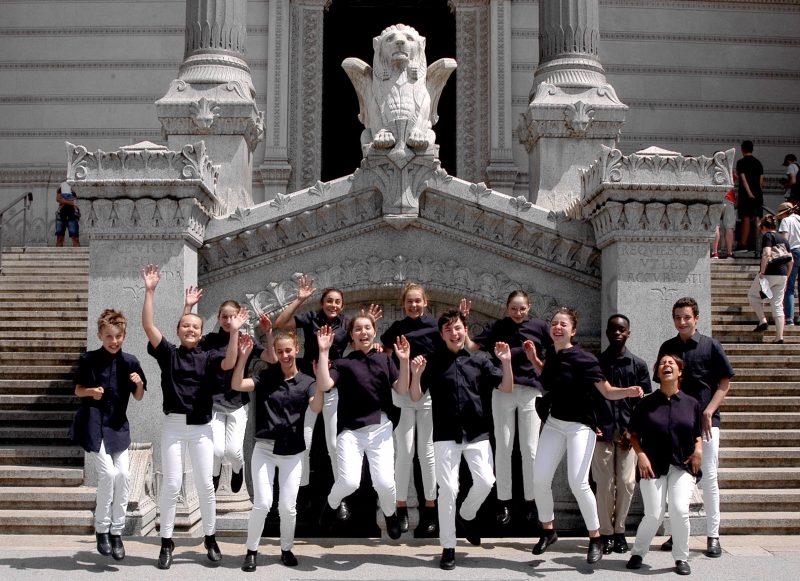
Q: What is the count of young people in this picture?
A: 13